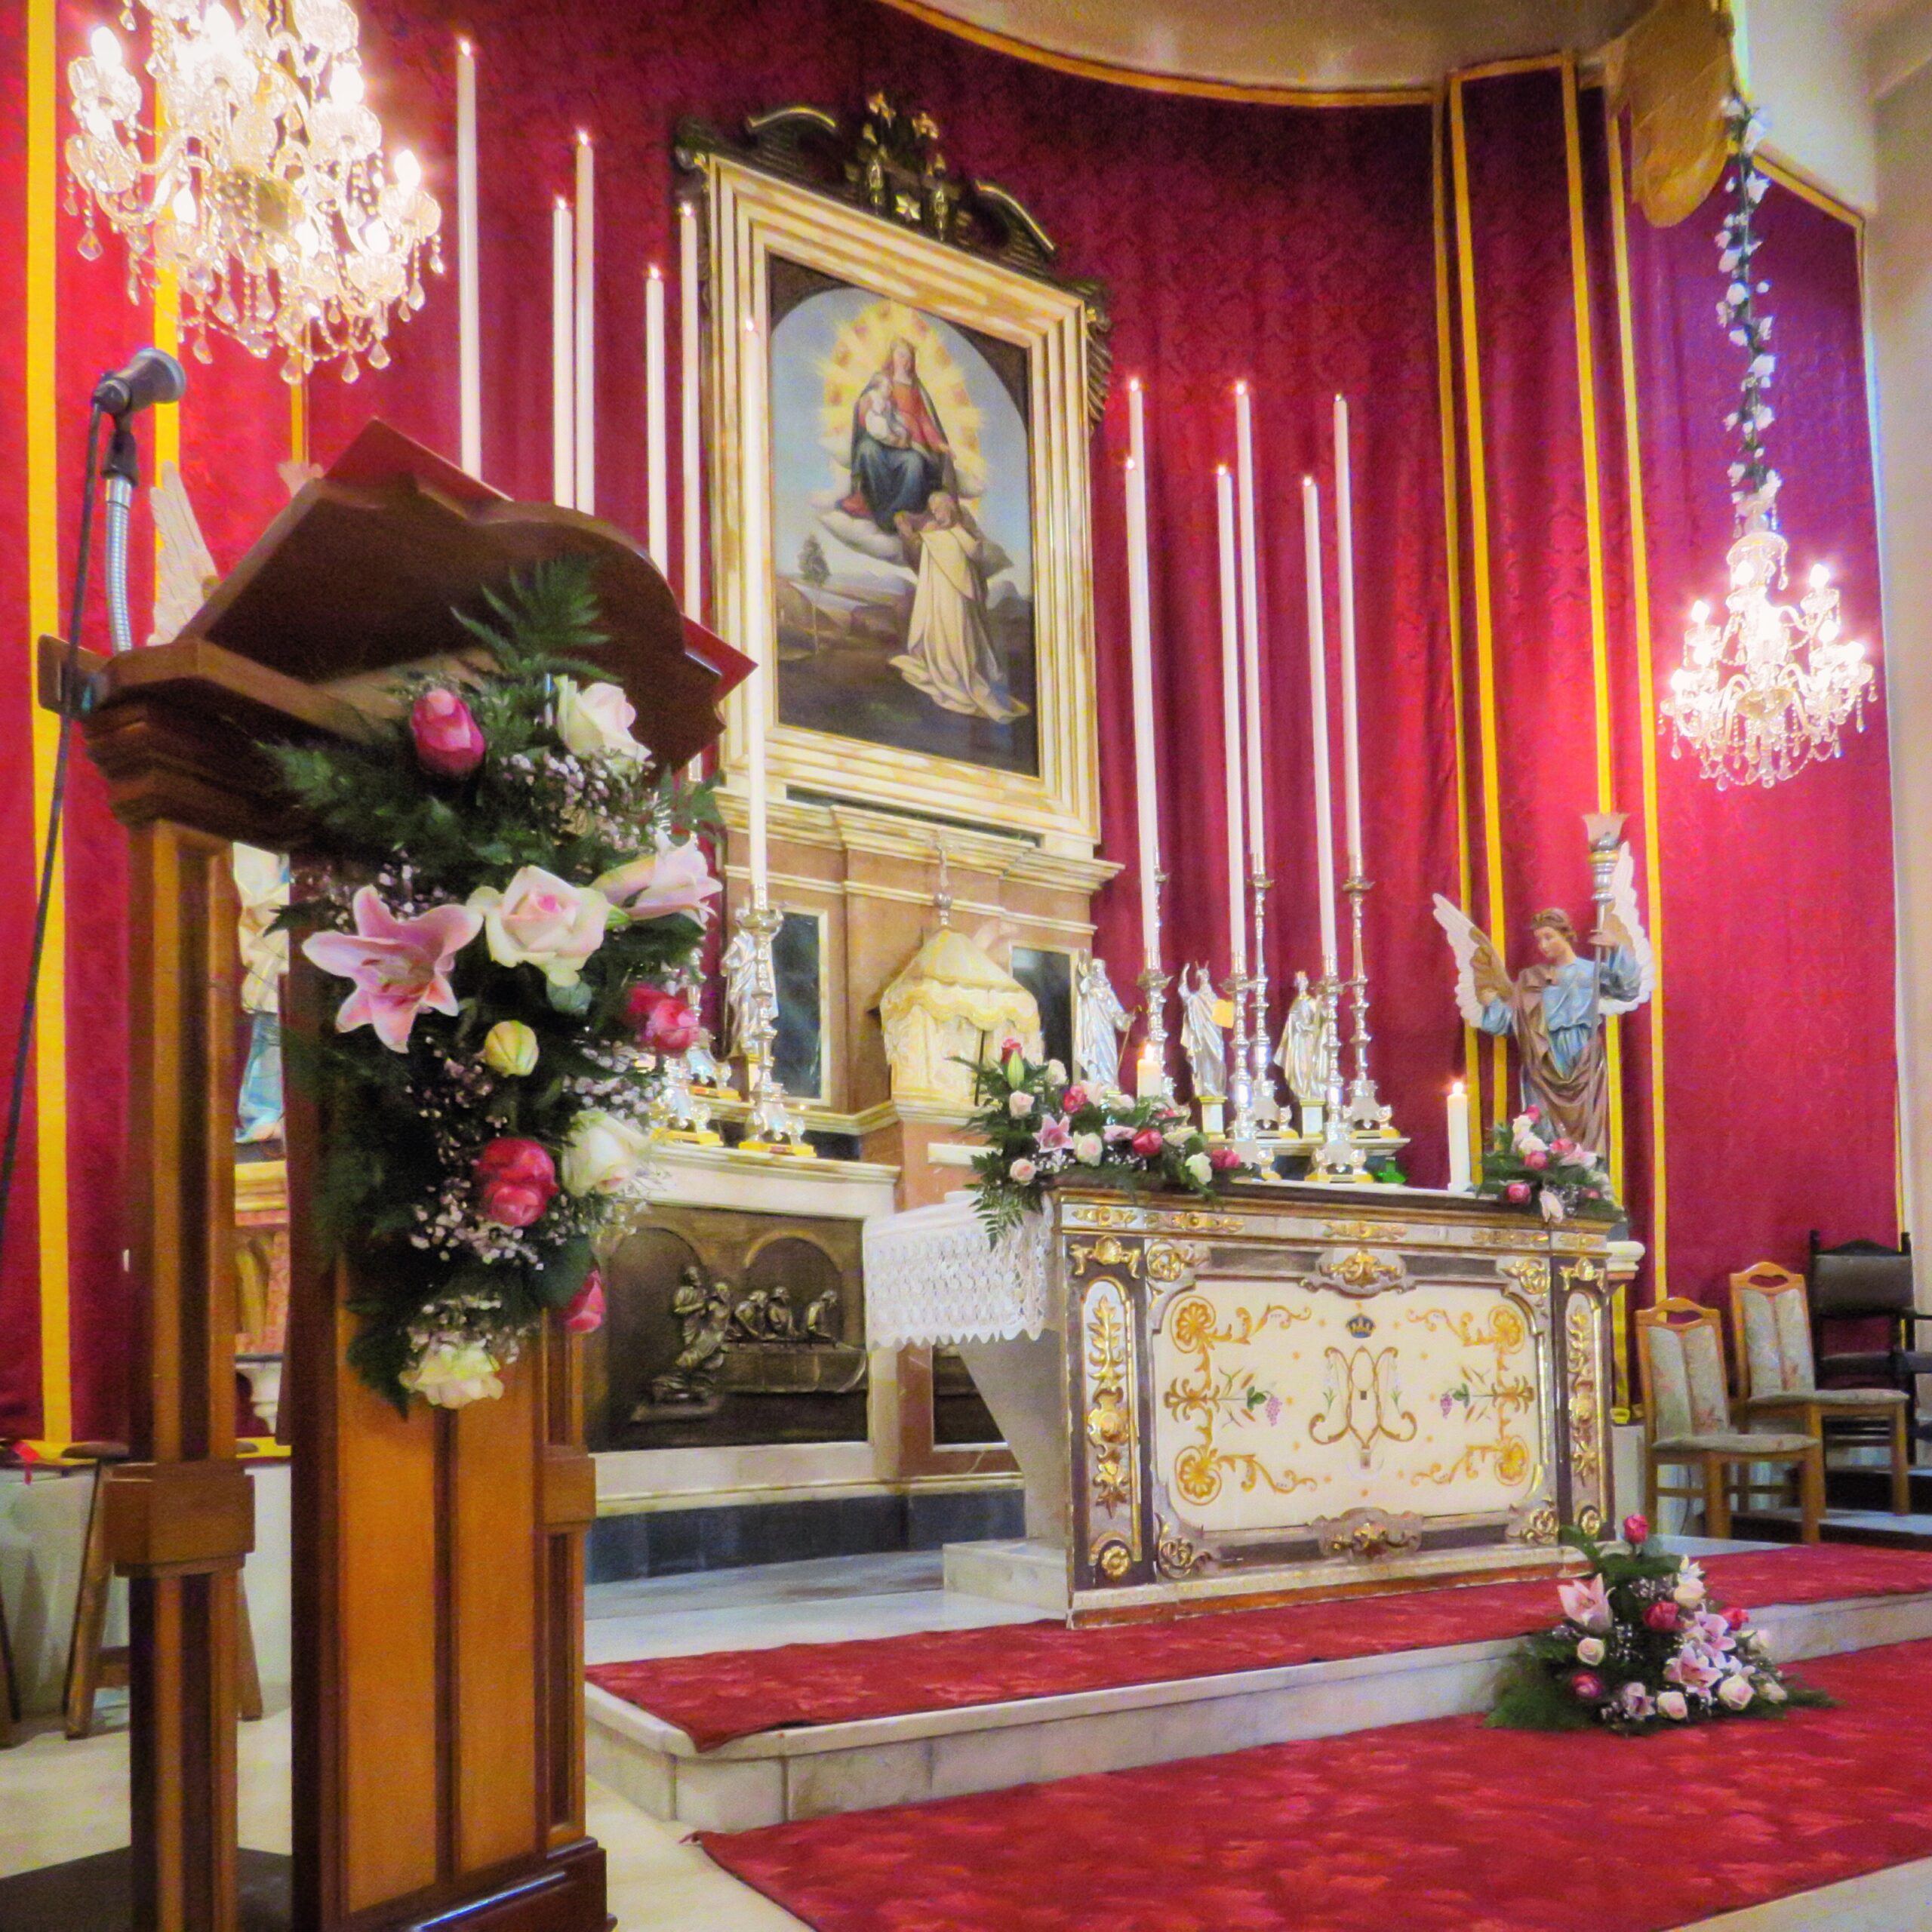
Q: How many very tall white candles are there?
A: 12